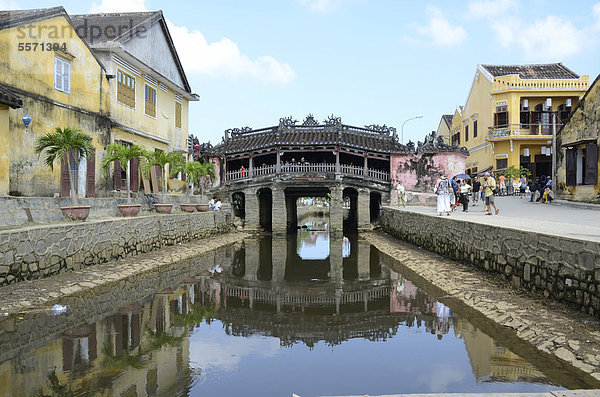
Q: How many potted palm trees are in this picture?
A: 5